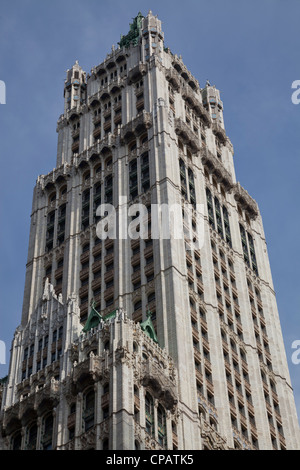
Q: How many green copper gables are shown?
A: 2